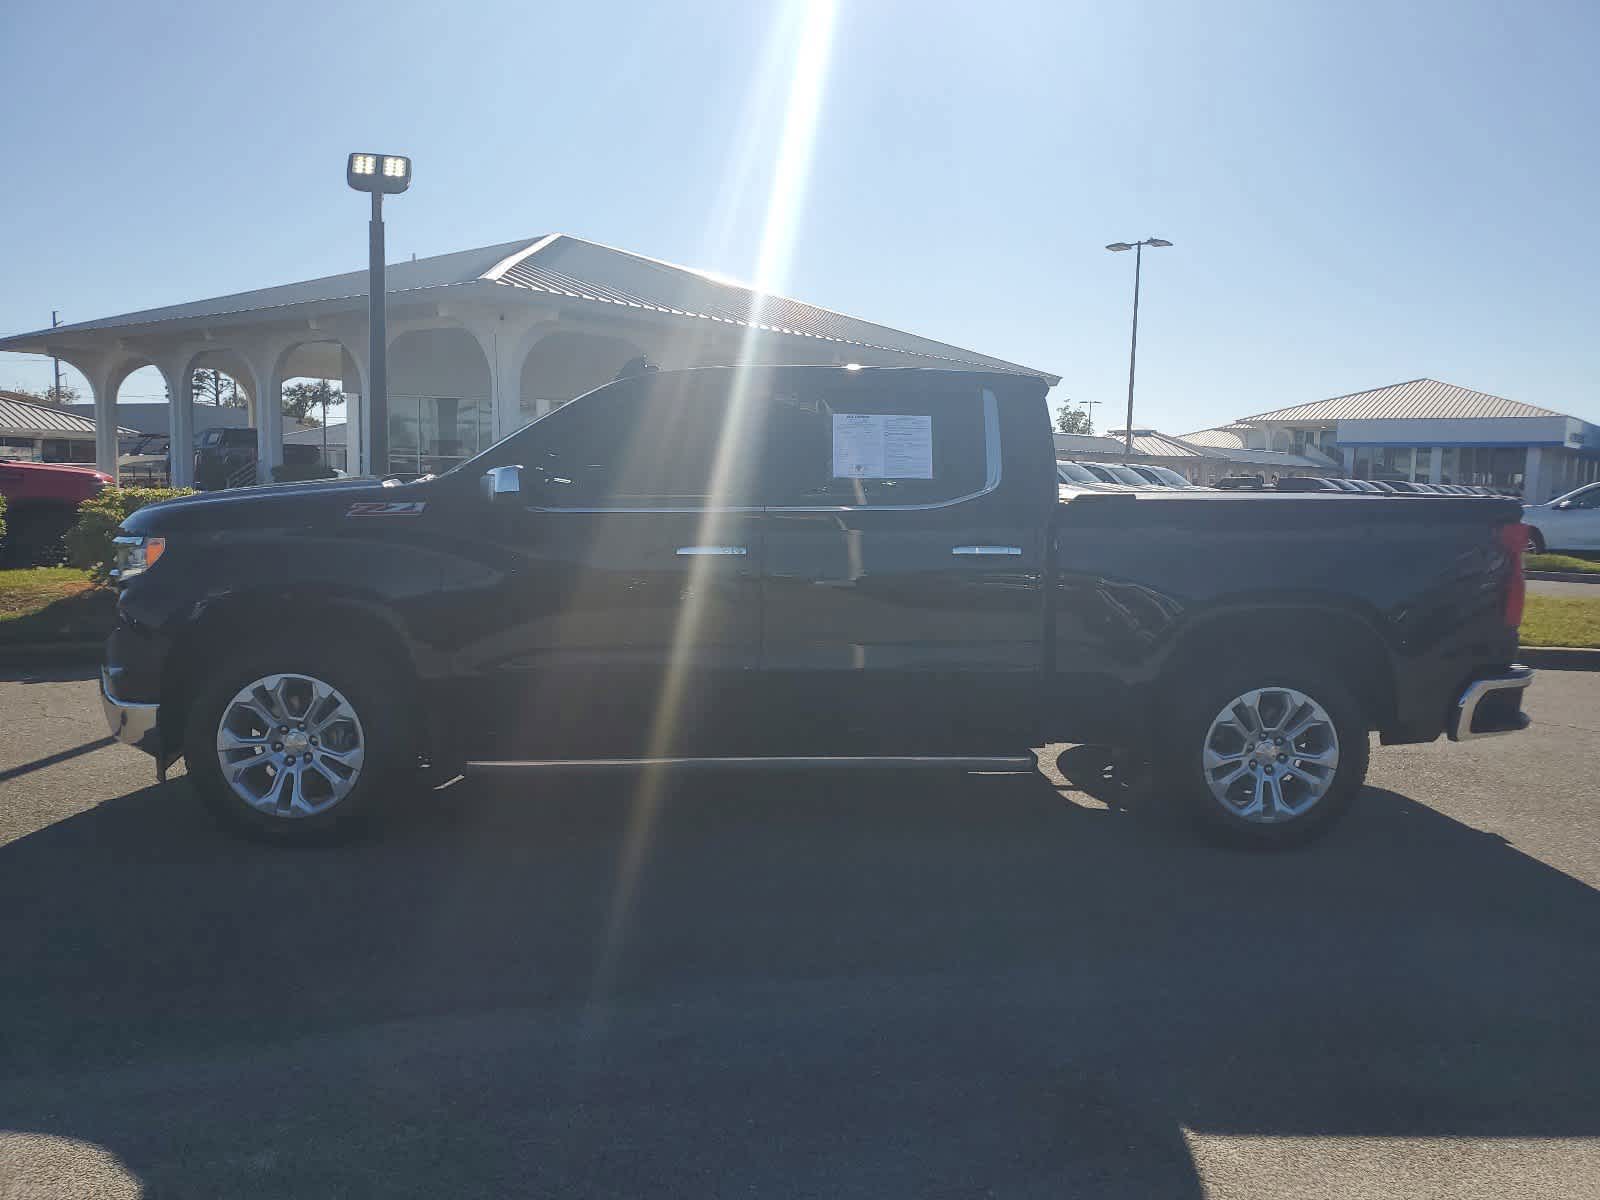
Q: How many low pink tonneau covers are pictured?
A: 0